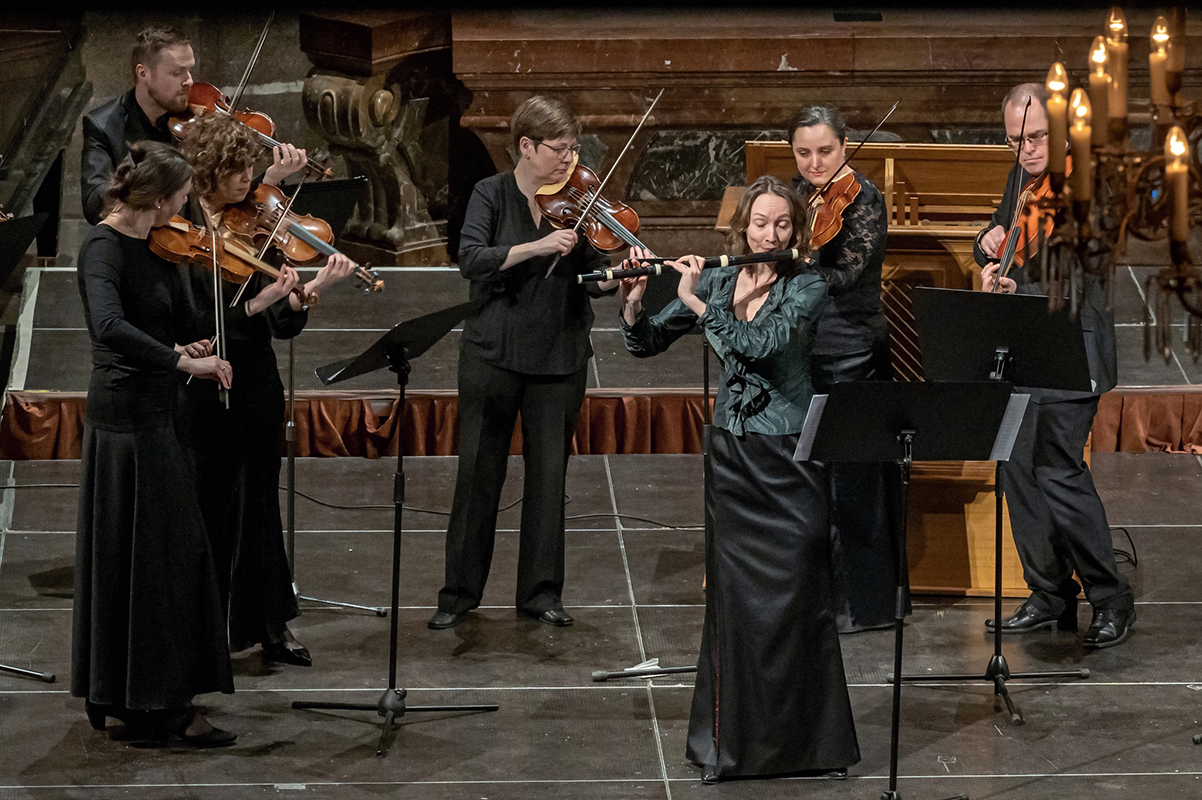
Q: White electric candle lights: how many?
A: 6